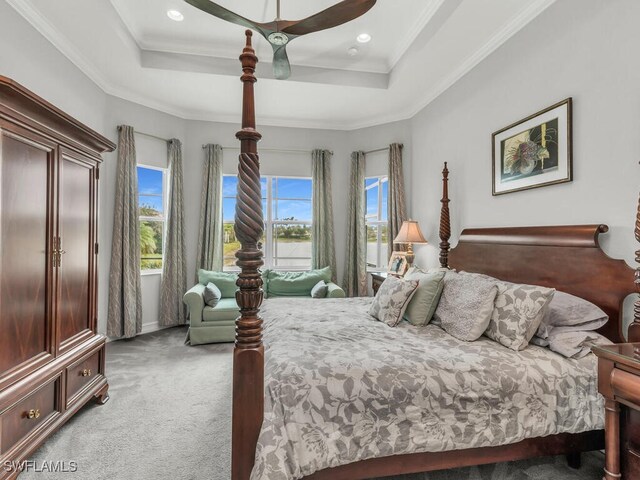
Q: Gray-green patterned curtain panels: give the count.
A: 6